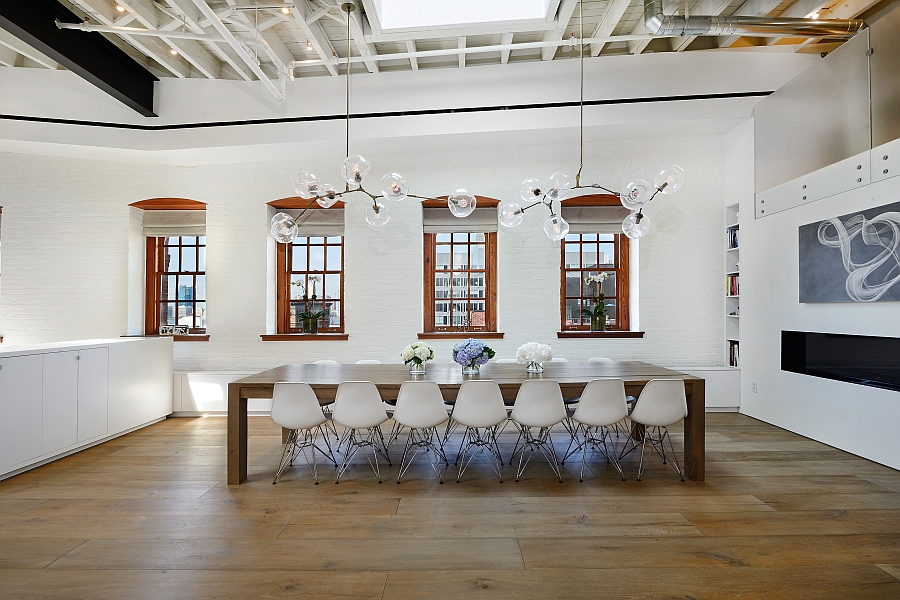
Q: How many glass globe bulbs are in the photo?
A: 14